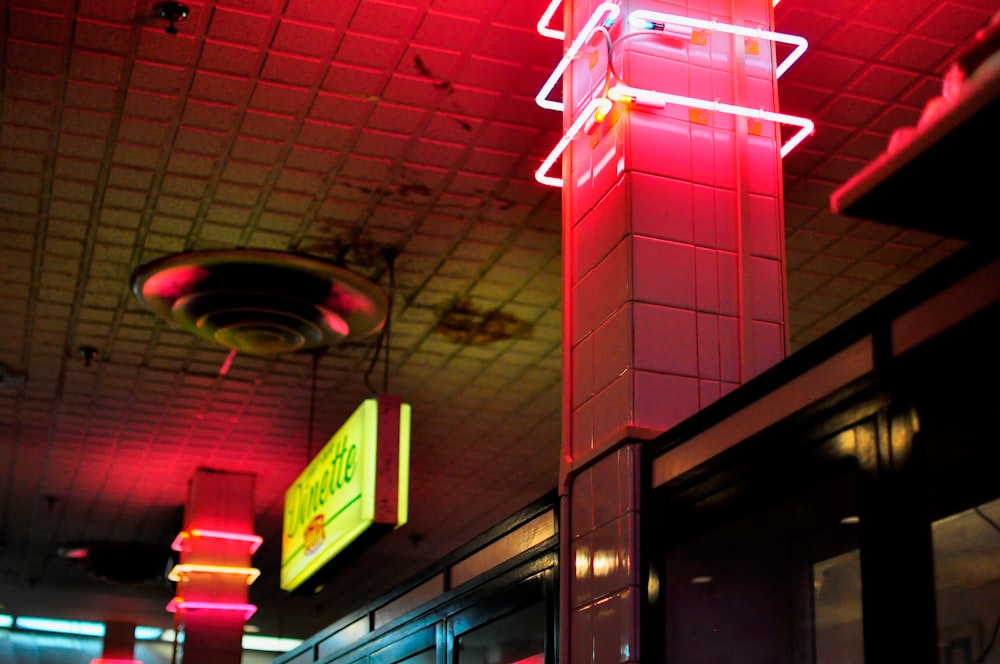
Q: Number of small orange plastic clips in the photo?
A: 6